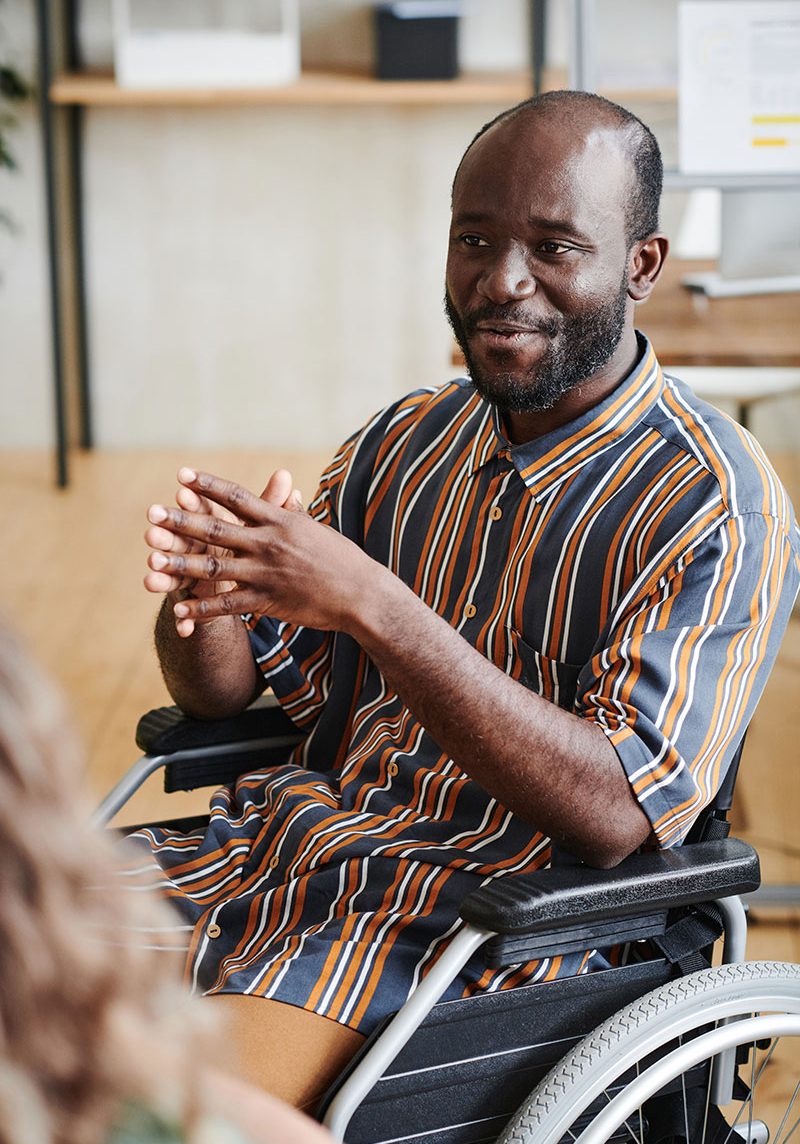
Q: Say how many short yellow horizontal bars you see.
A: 2